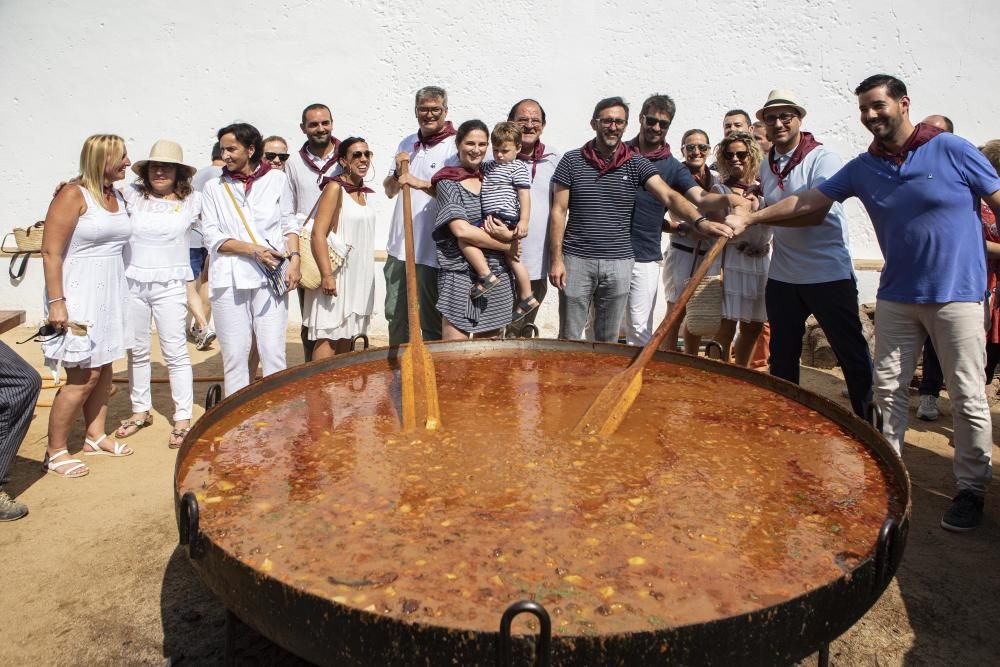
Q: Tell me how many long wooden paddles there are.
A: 2